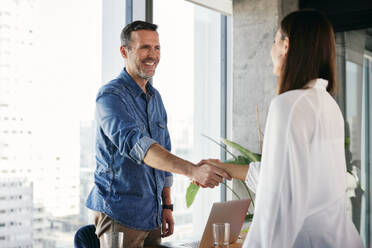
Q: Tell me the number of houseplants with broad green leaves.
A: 1